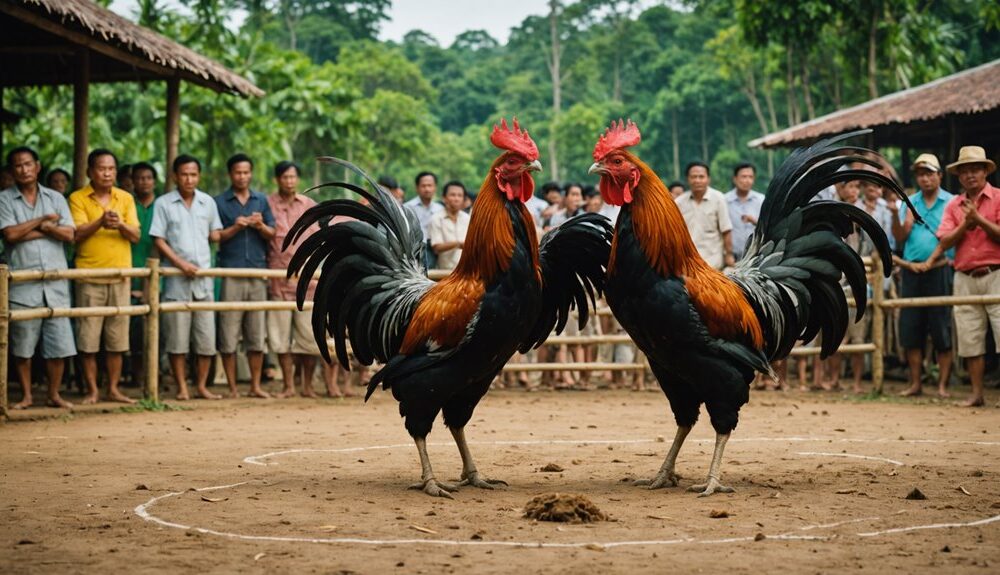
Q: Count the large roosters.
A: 2